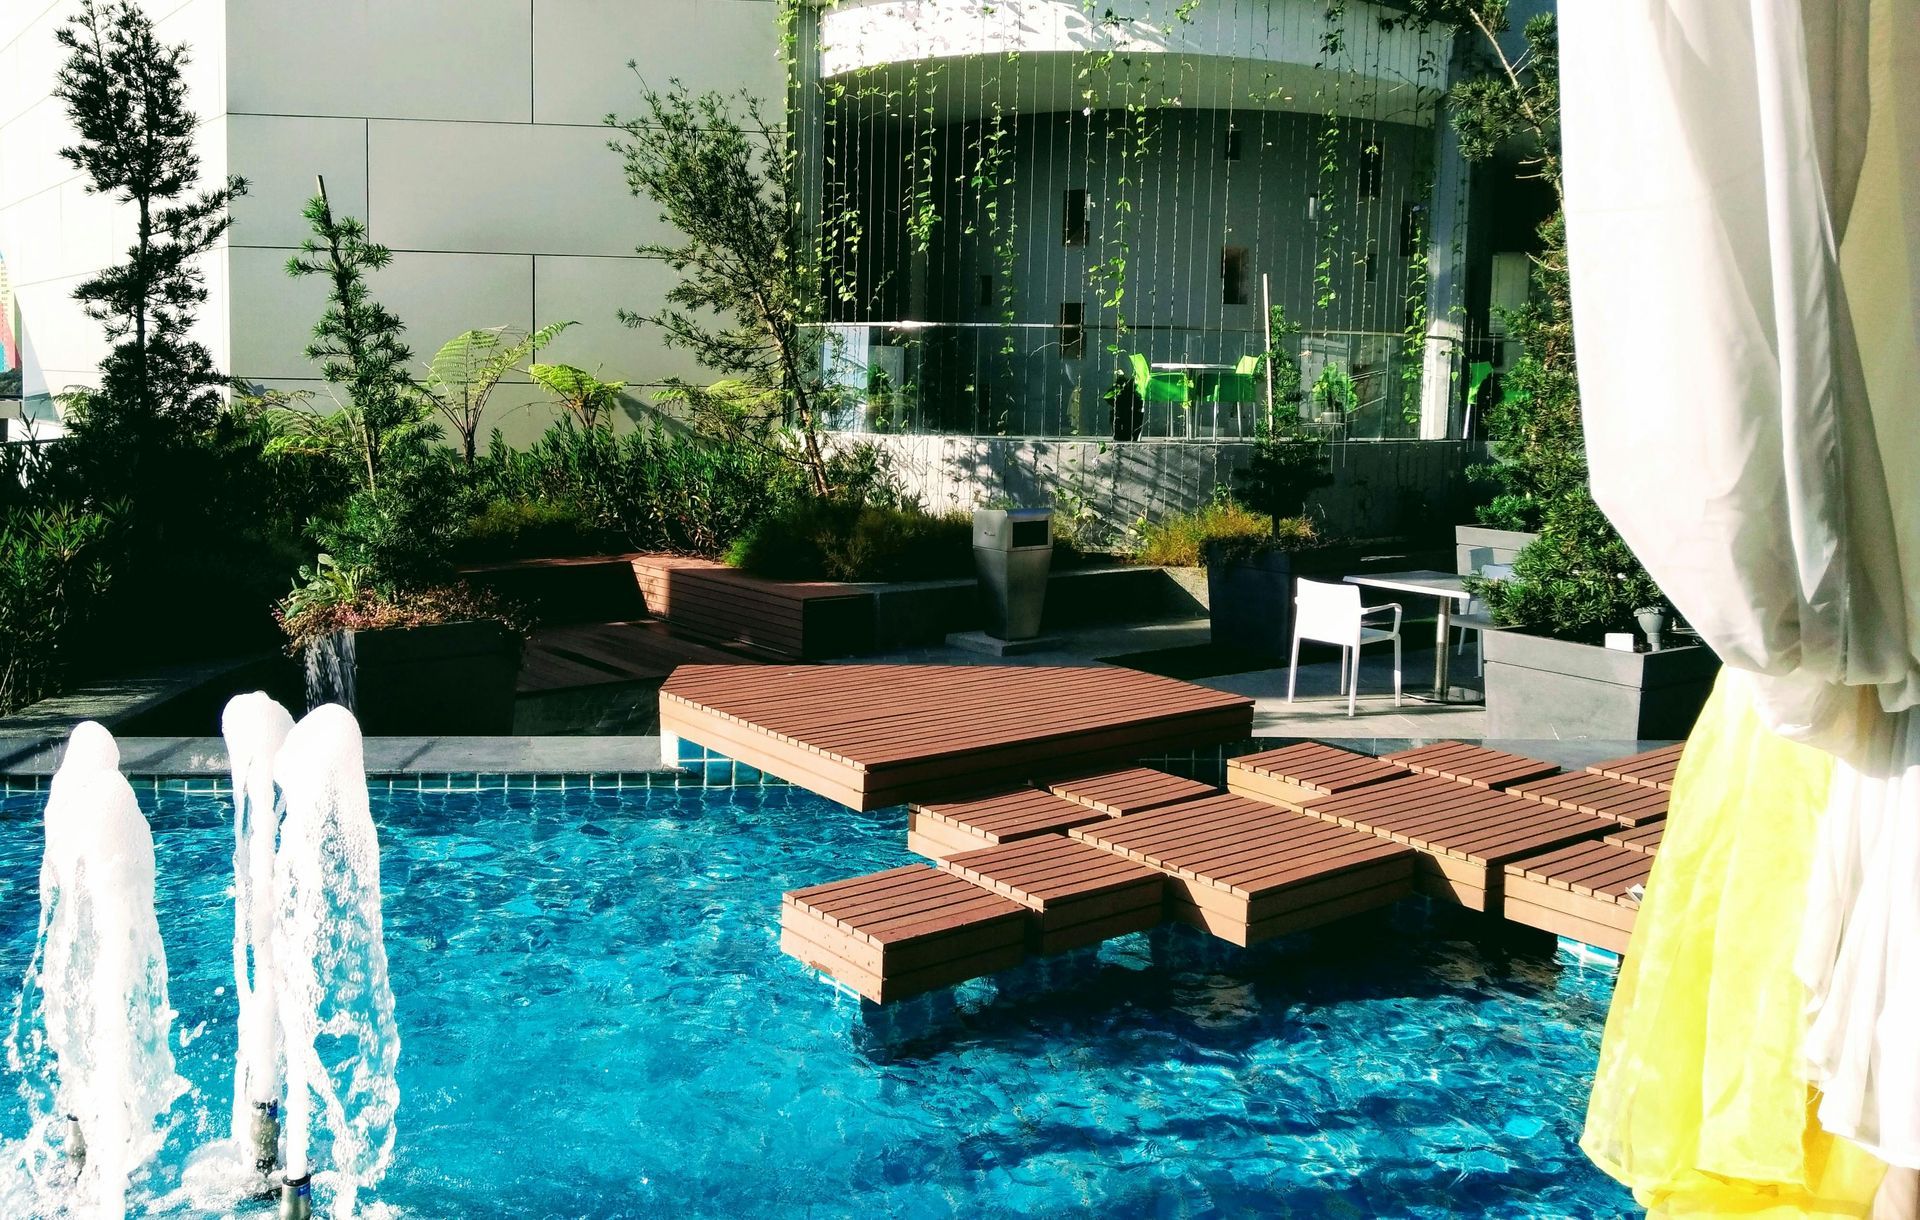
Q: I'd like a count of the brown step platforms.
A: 13